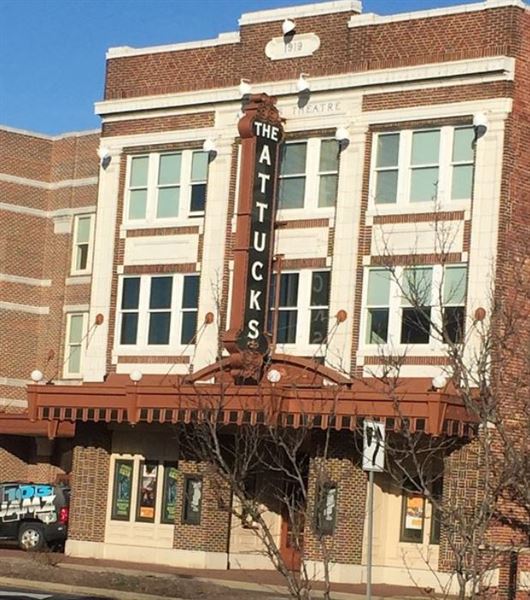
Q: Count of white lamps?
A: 11